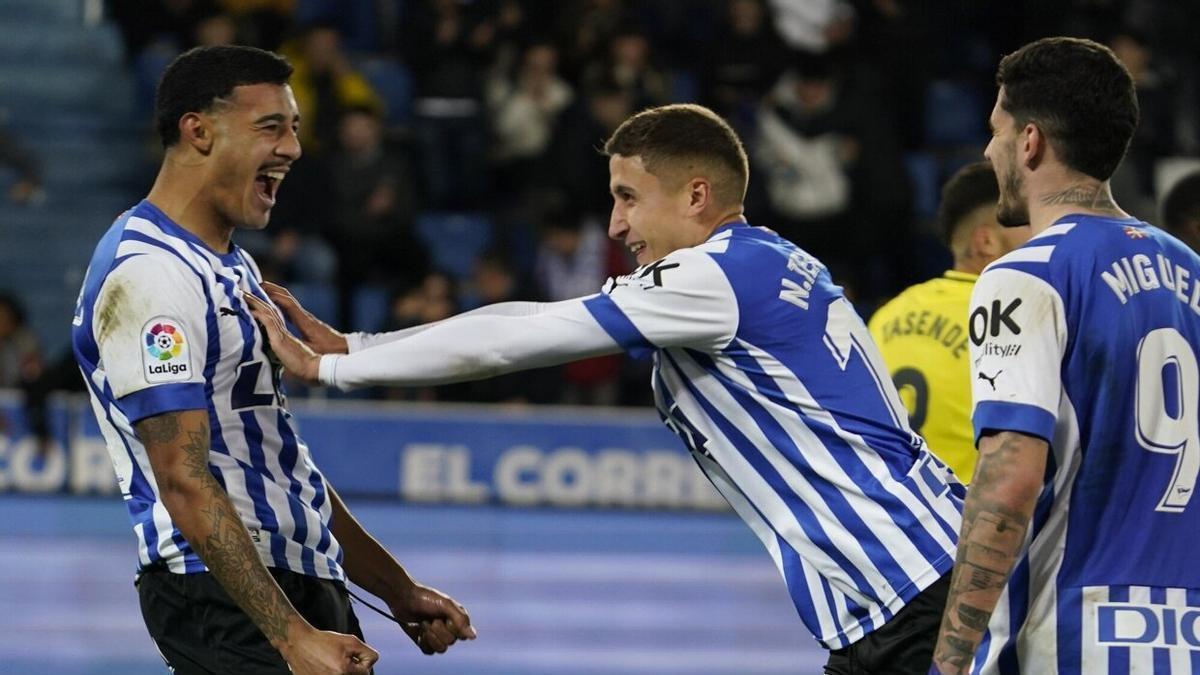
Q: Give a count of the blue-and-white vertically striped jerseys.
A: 3